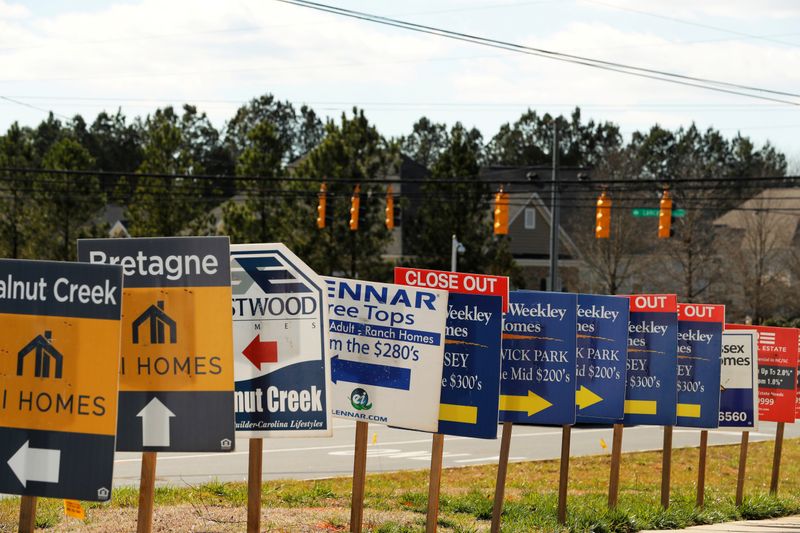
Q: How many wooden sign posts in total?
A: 12